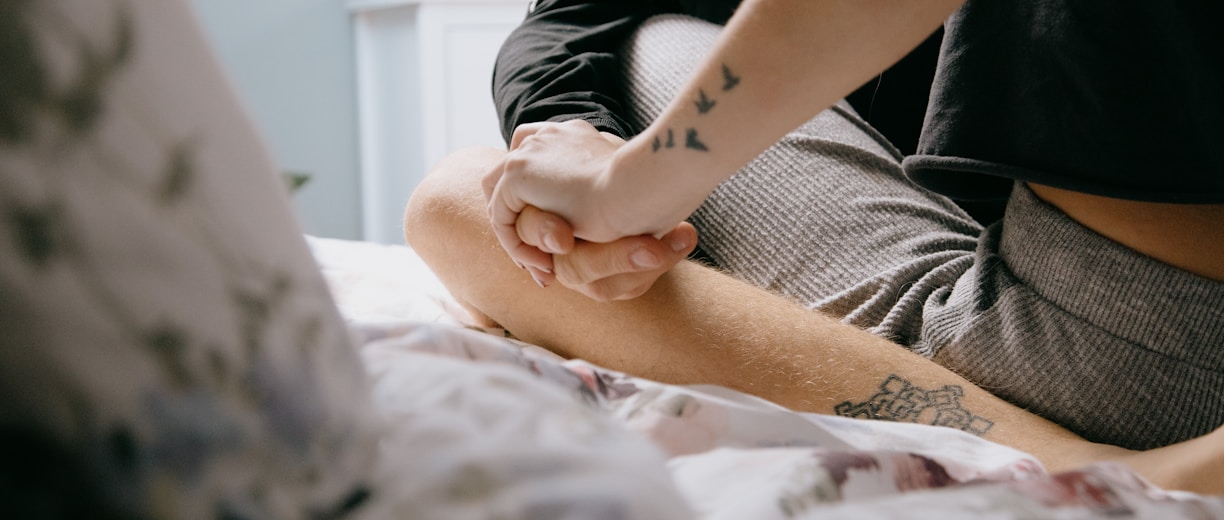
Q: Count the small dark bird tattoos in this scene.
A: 5